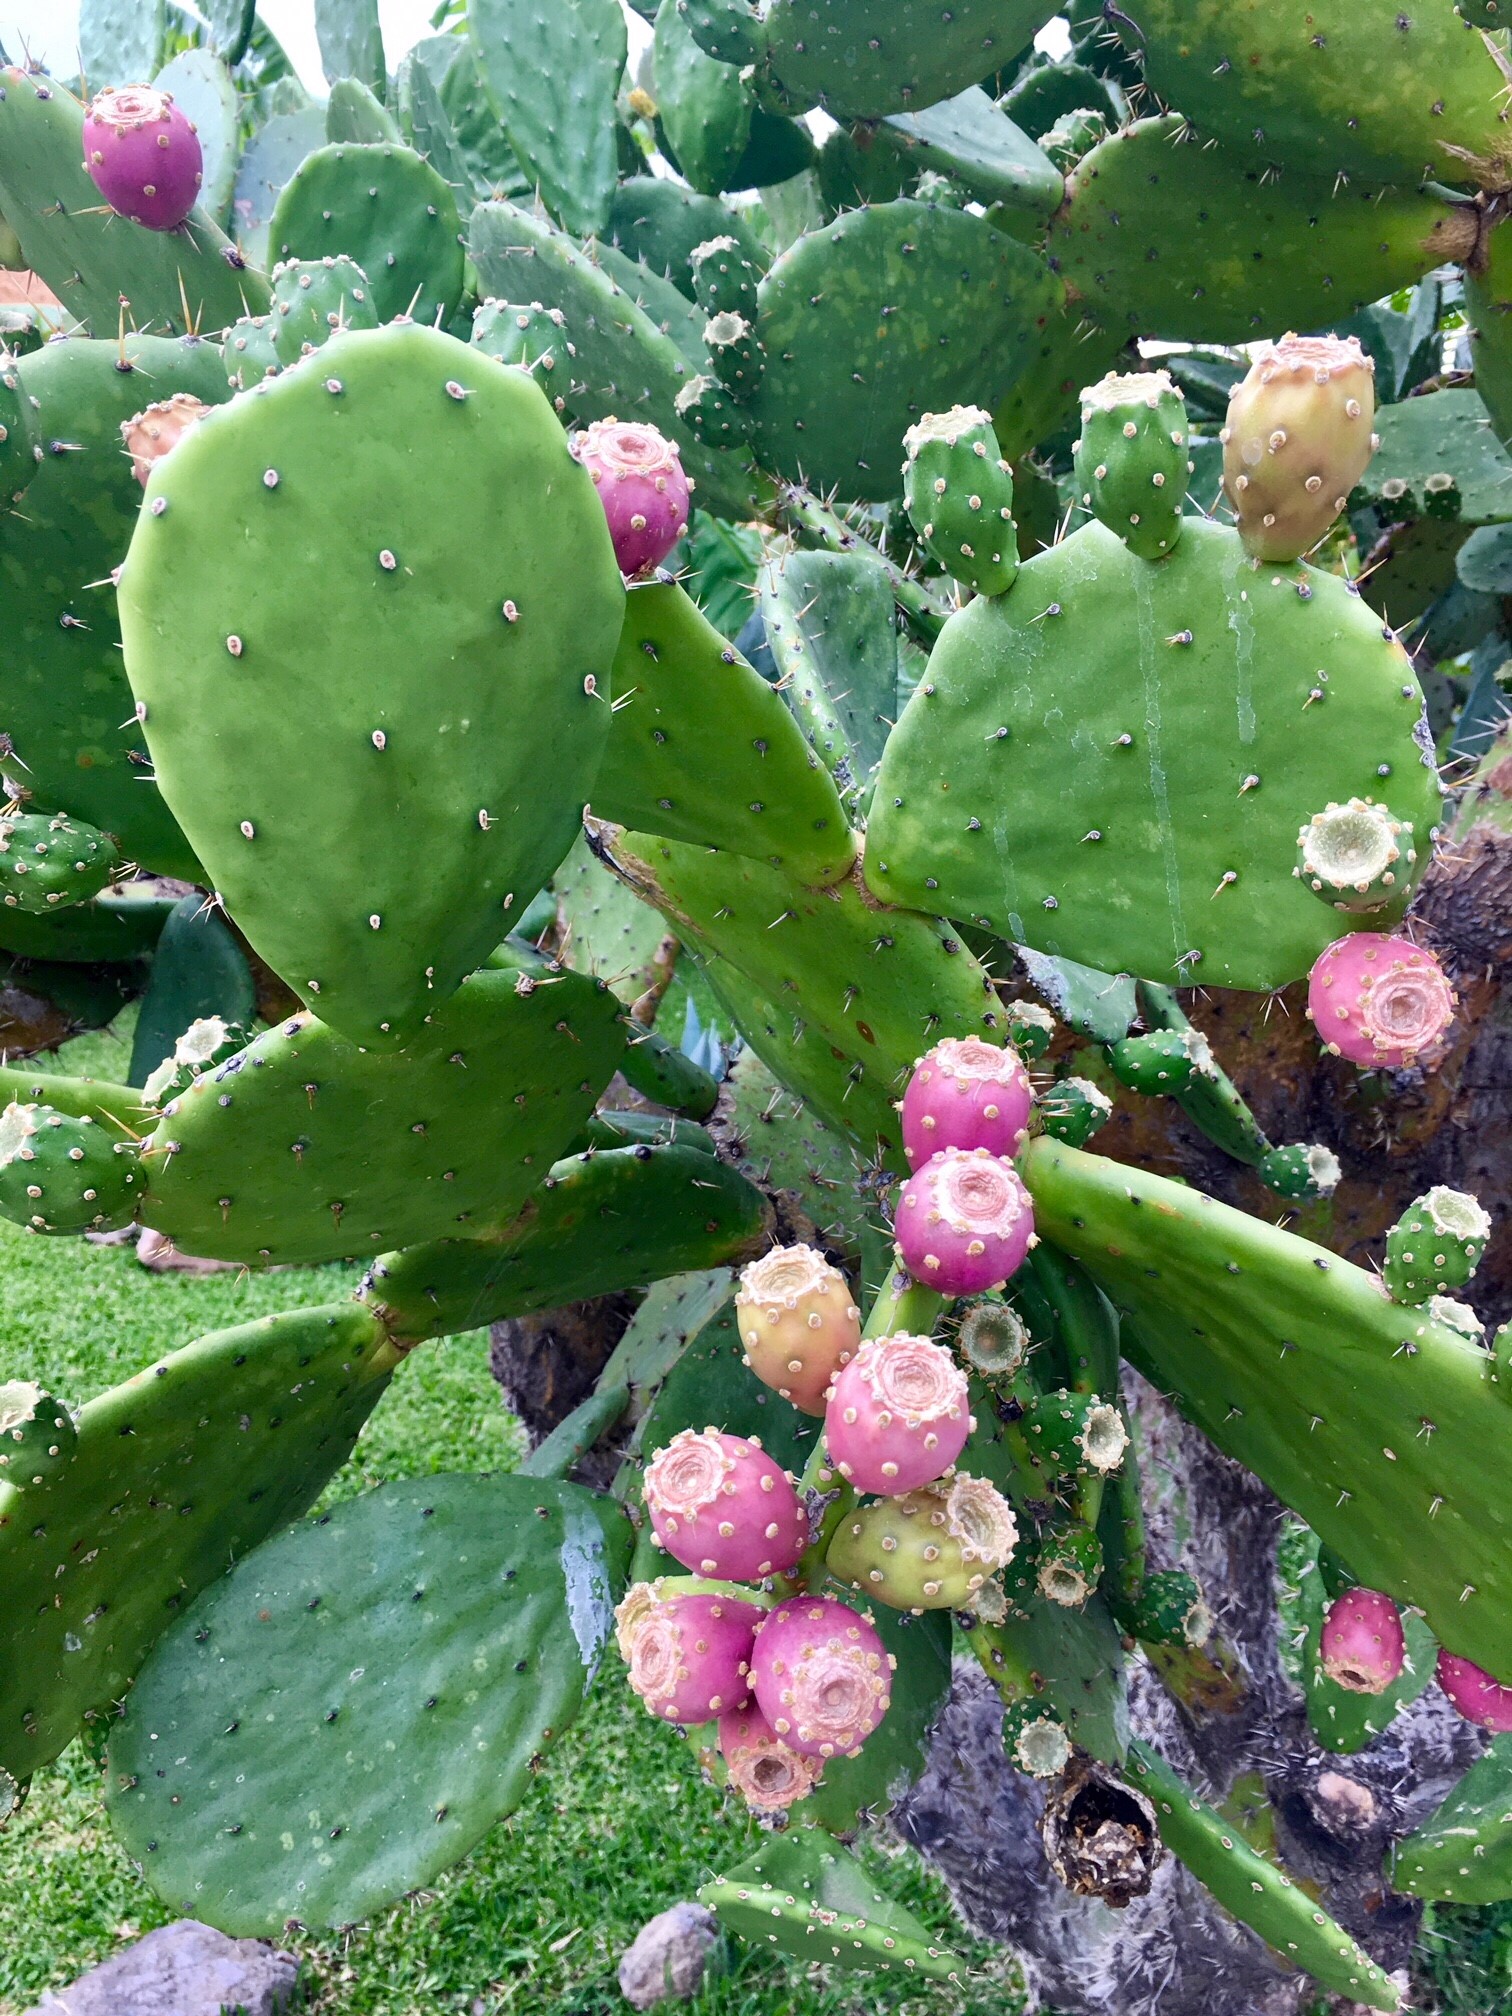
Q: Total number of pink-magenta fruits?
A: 12